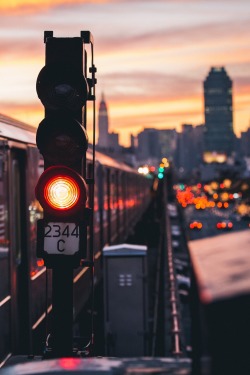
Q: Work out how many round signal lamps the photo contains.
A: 3